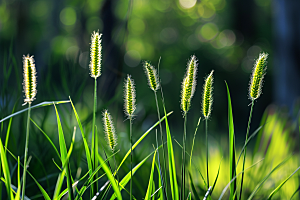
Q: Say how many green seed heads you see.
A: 8